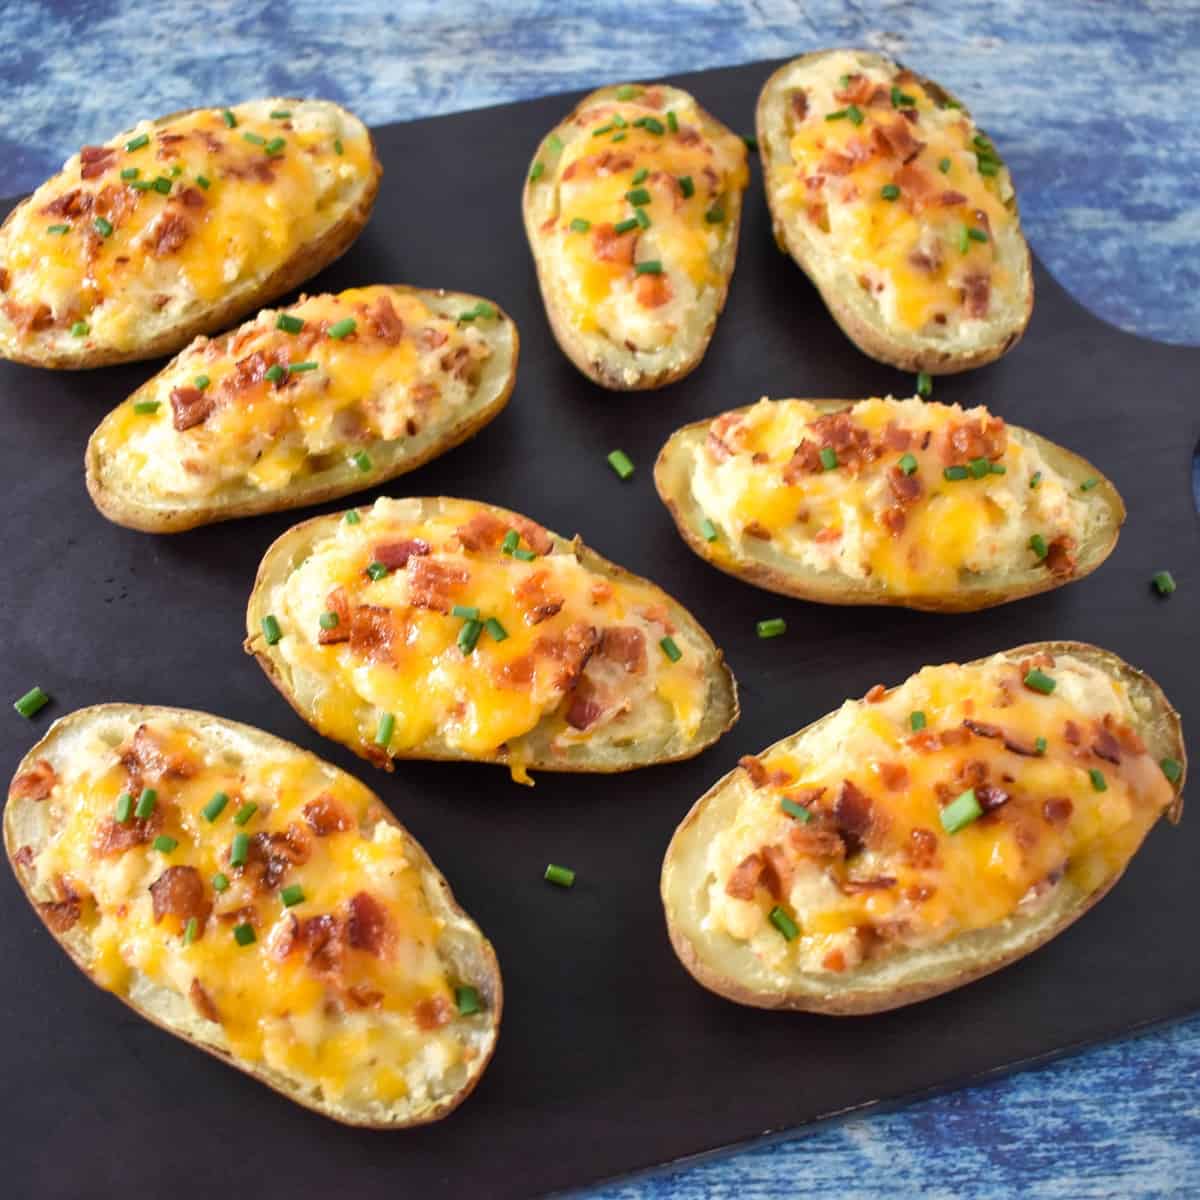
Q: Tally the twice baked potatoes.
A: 8